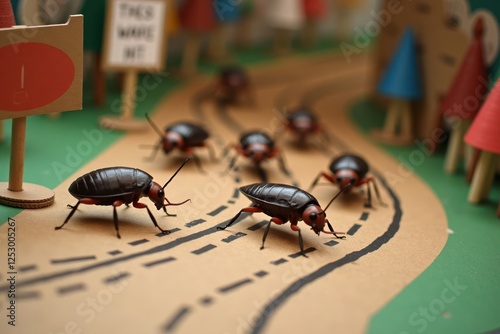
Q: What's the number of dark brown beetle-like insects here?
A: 7